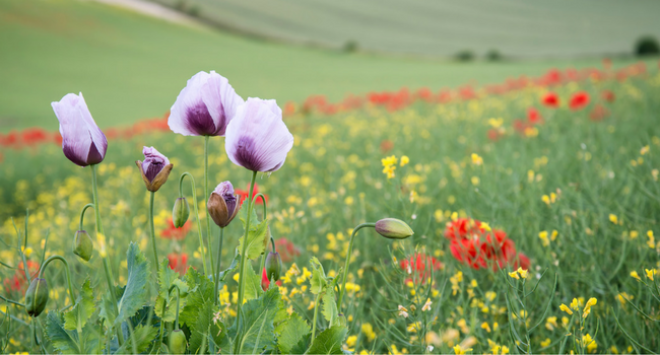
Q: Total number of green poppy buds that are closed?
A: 6